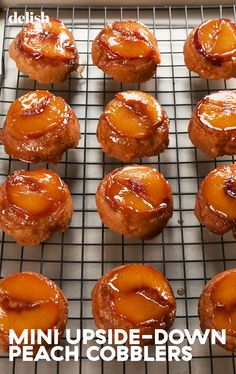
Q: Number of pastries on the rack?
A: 12